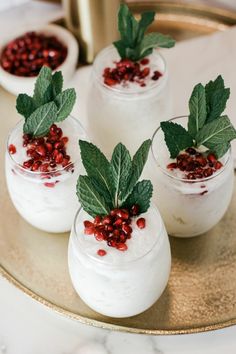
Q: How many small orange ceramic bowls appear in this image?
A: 0